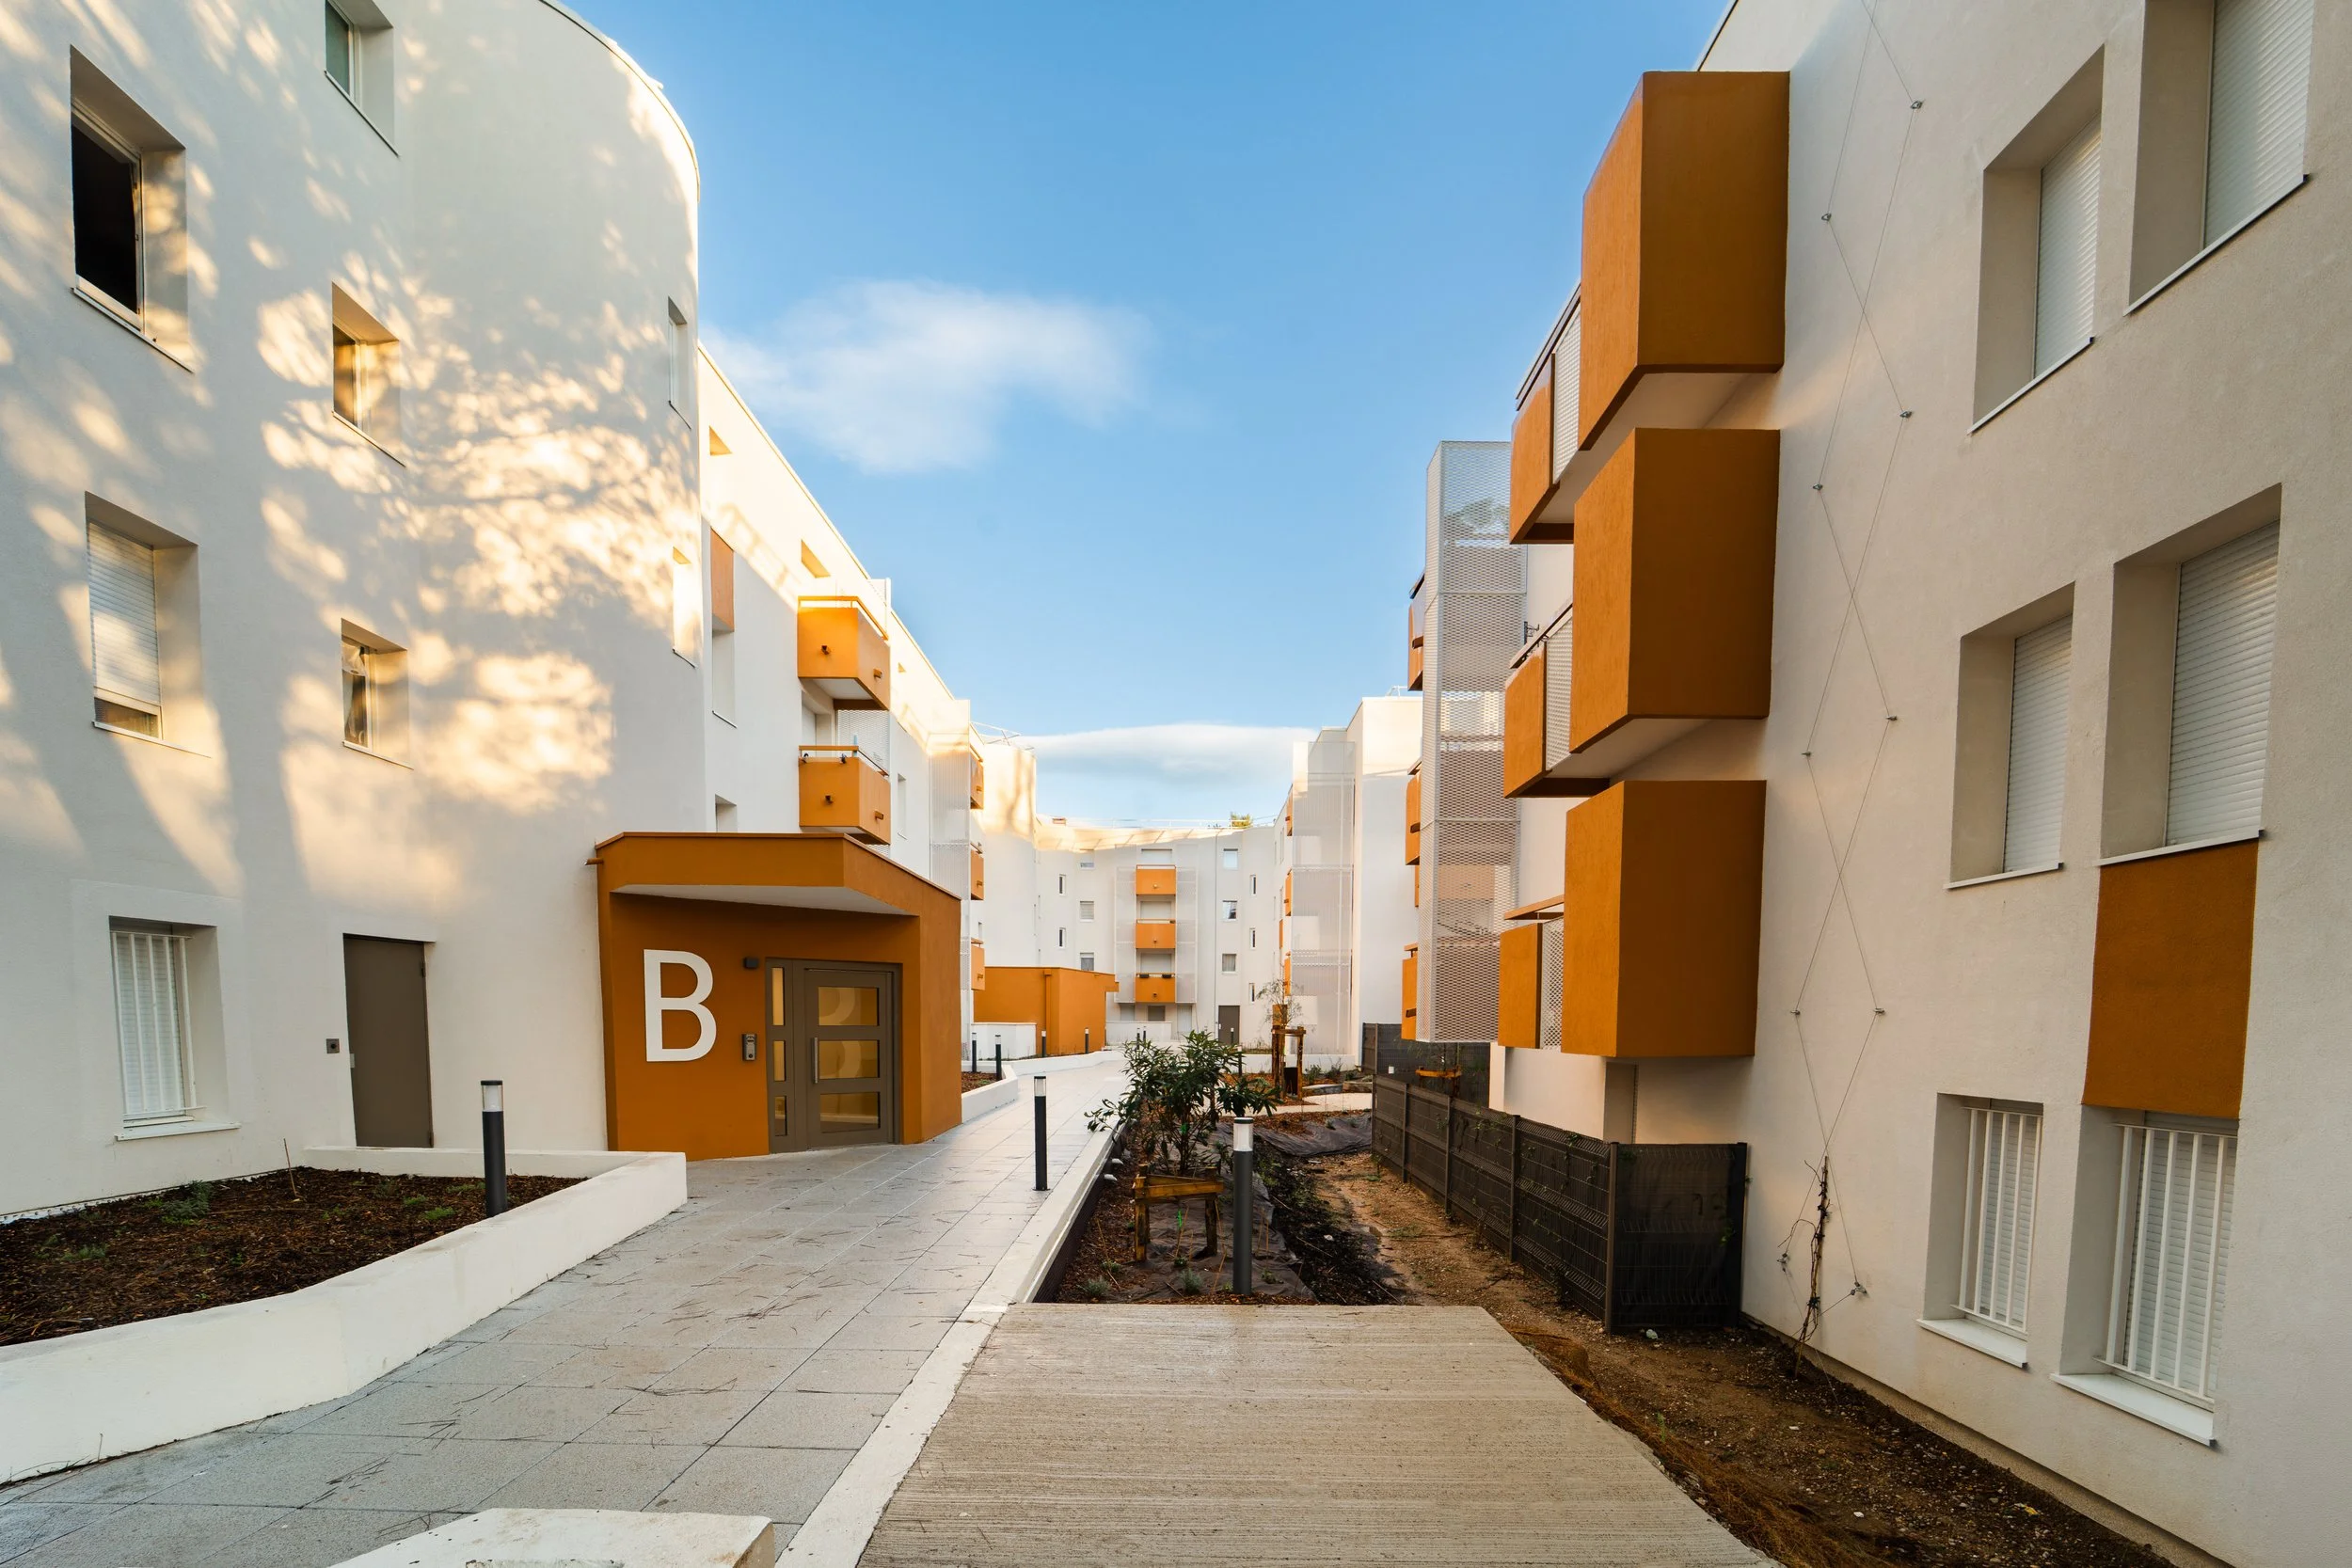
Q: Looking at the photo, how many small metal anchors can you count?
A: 10